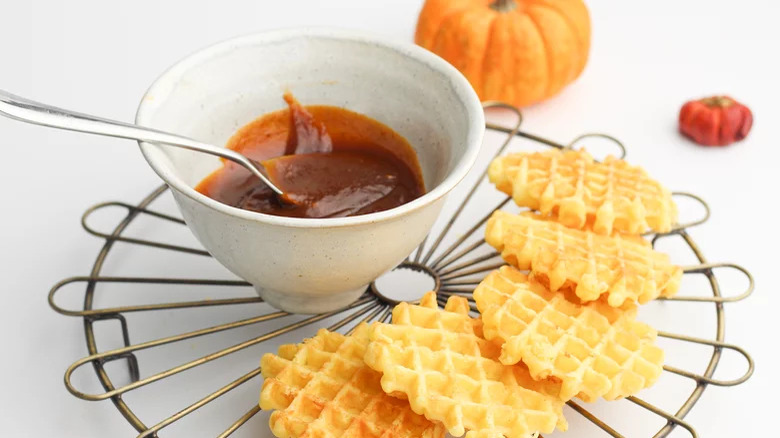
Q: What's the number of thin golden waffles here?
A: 5